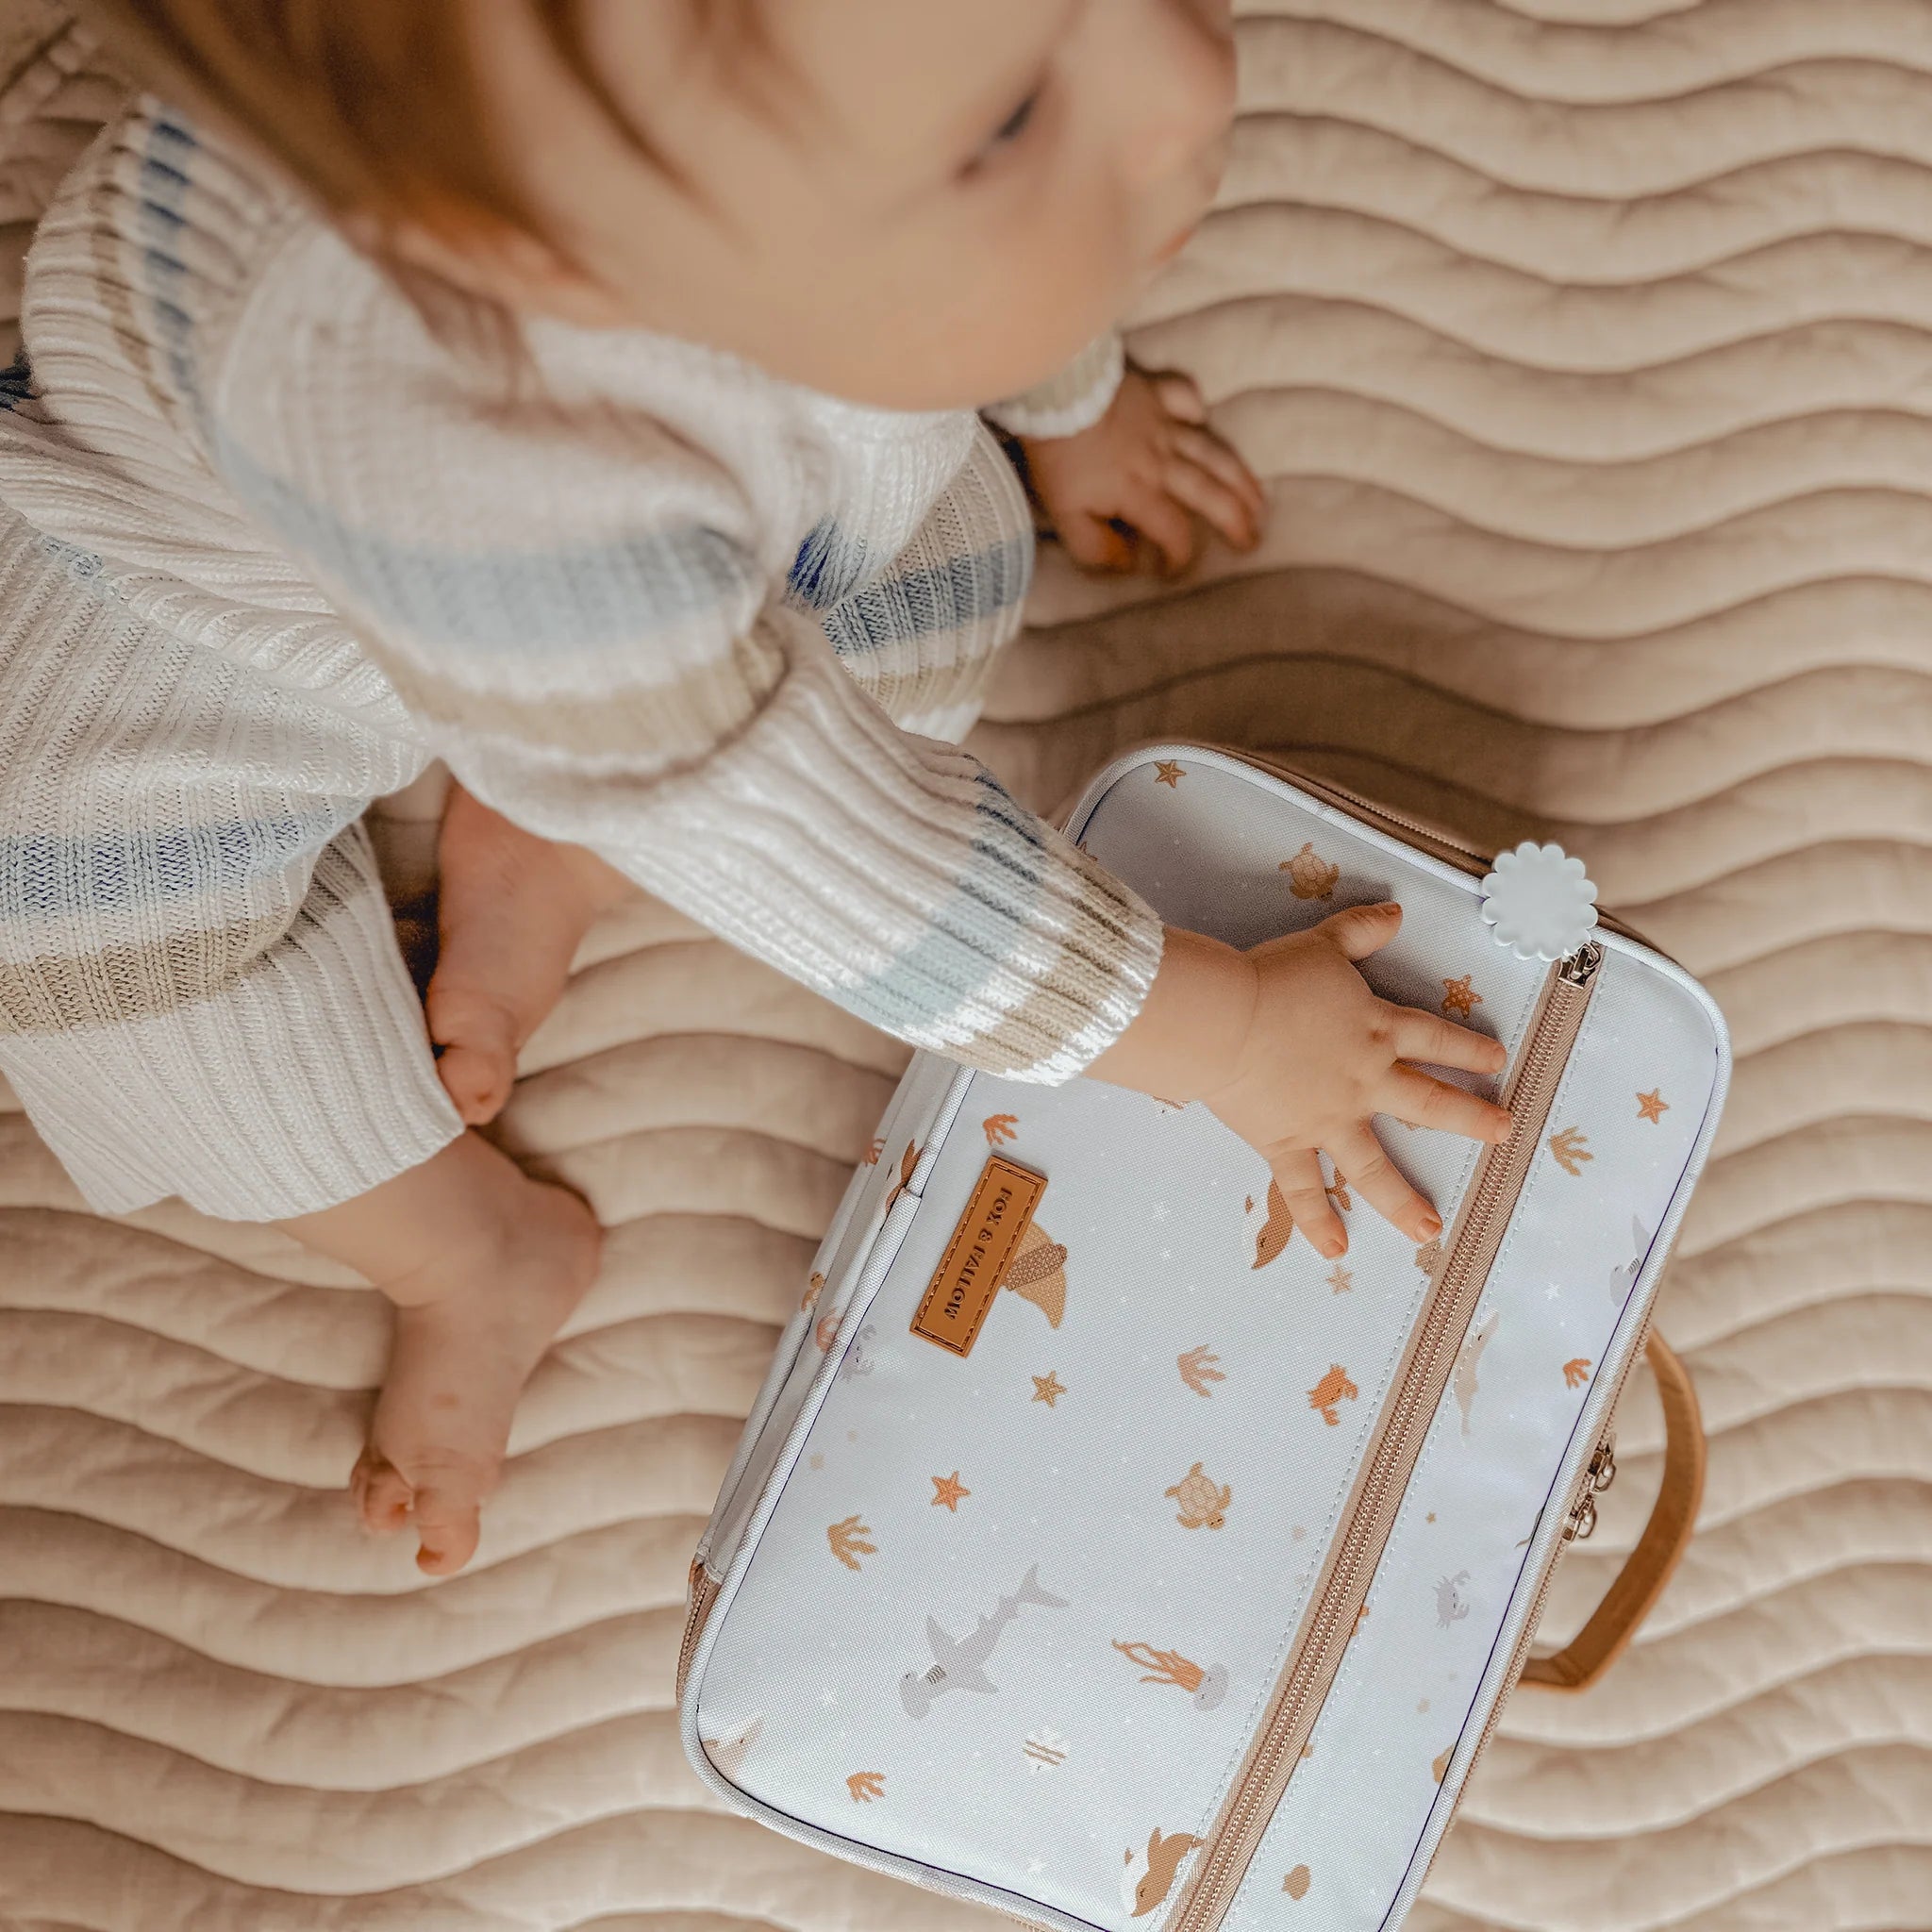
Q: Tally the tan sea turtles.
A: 2